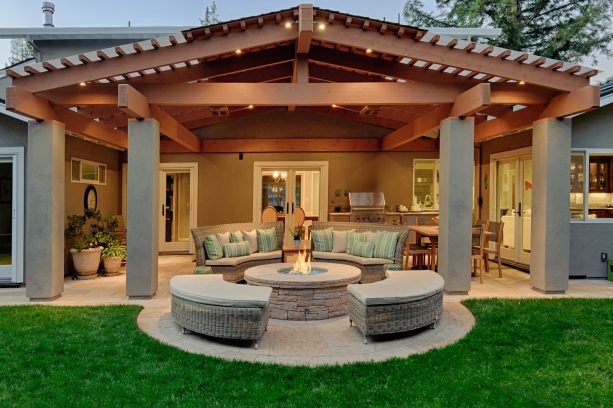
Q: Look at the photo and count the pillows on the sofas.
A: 12